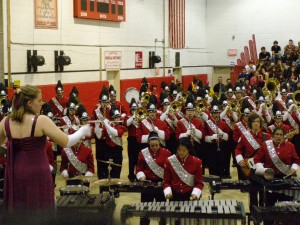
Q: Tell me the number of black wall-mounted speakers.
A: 3